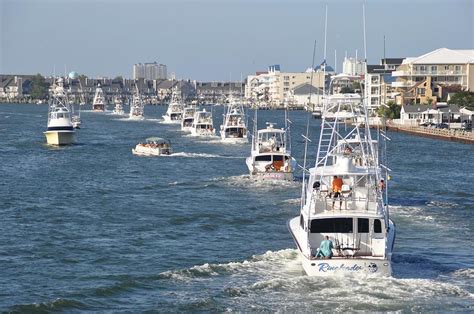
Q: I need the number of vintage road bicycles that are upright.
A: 0